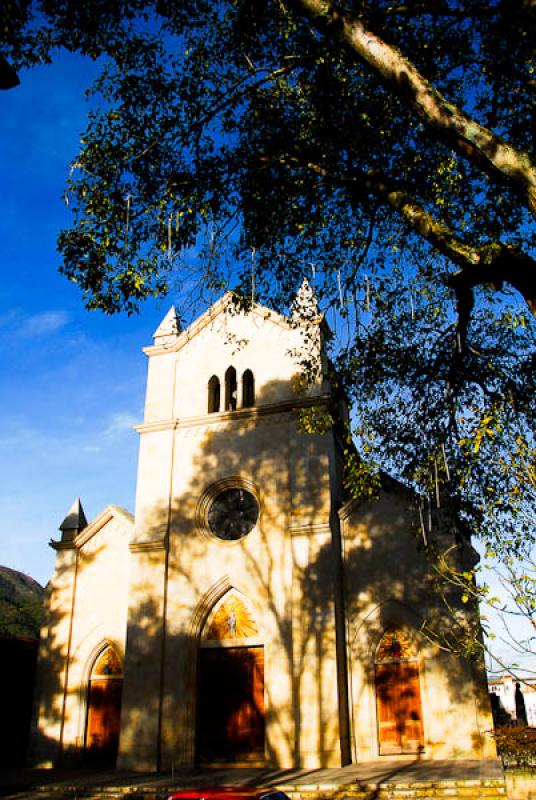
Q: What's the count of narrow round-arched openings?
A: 3